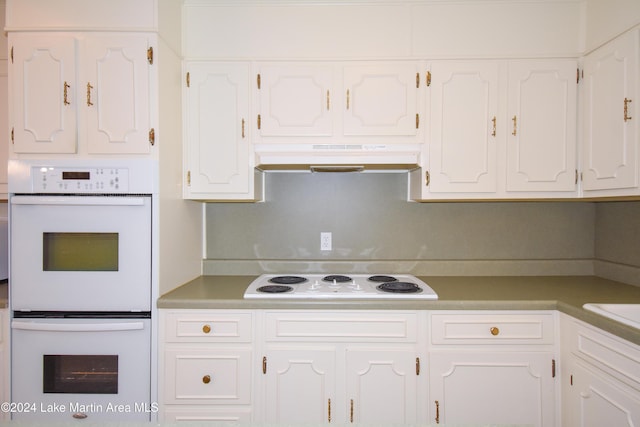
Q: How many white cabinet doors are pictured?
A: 12